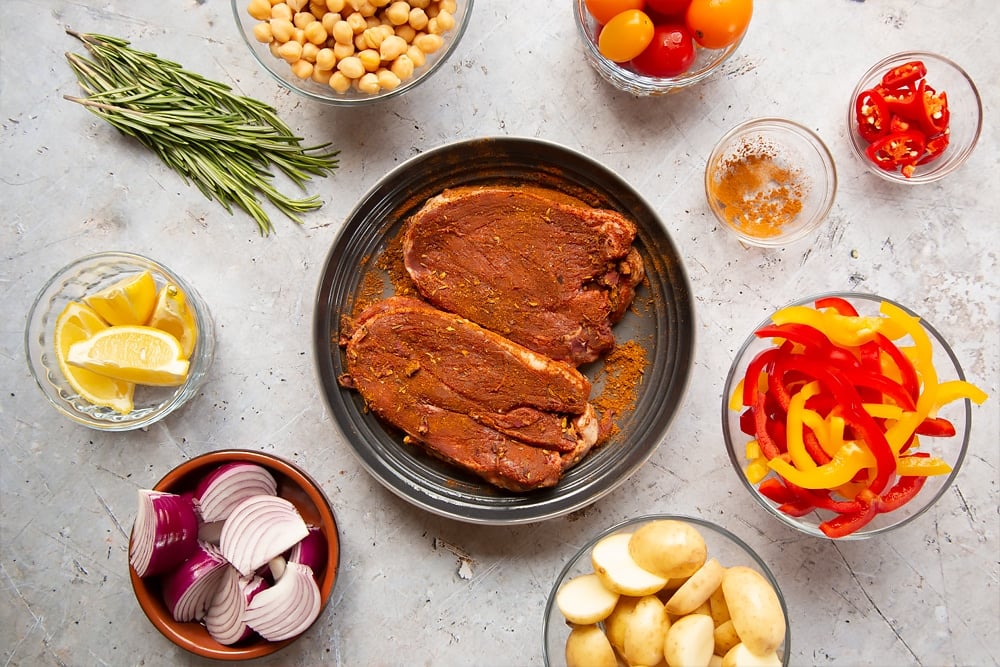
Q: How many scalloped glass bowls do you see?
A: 2